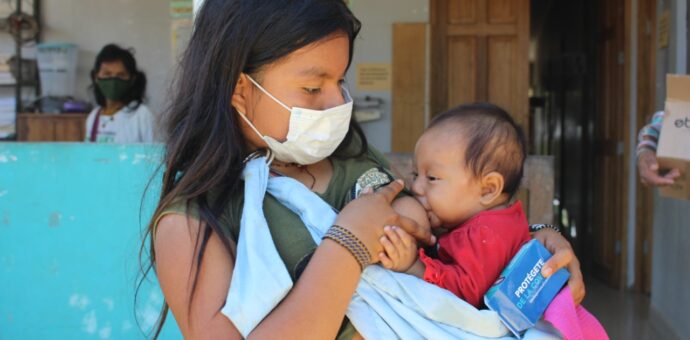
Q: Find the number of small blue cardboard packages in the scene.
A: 1